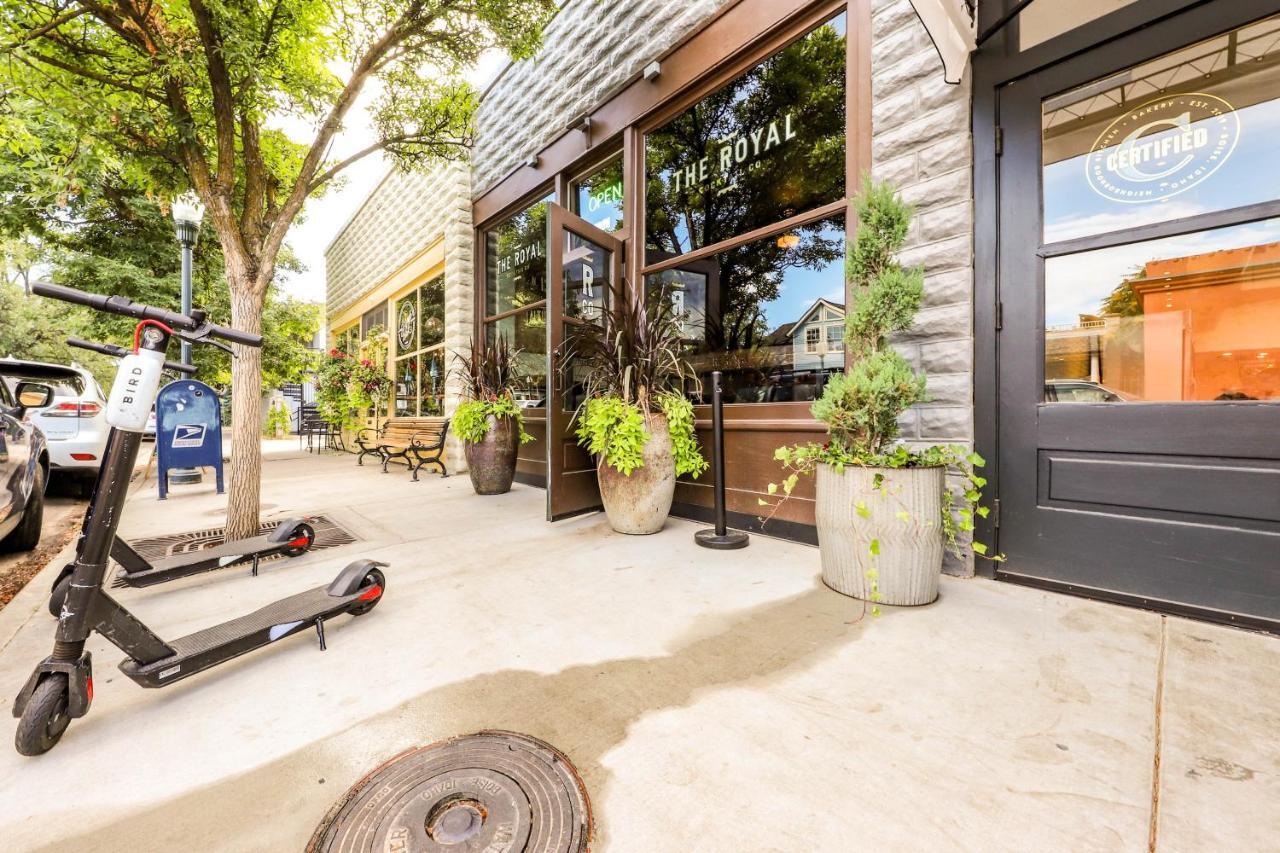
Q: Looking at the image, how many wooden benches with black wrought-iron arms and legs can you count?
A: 1